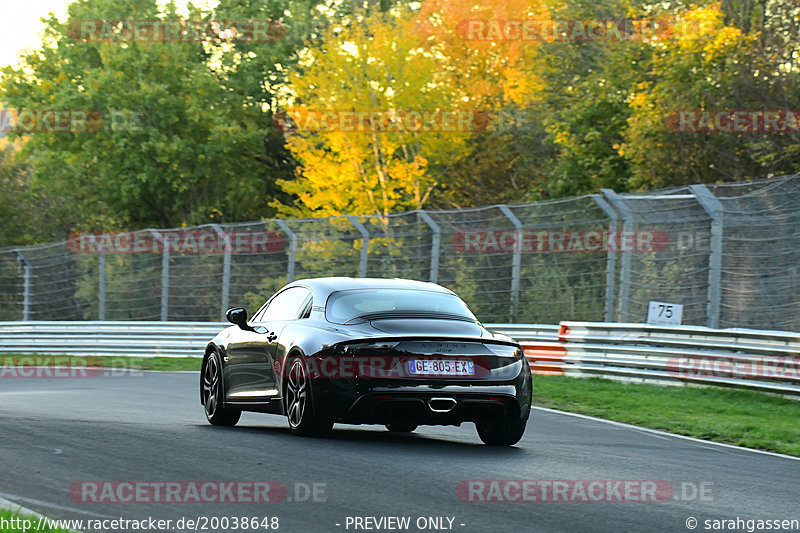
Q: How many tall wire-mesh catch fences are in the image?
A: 1